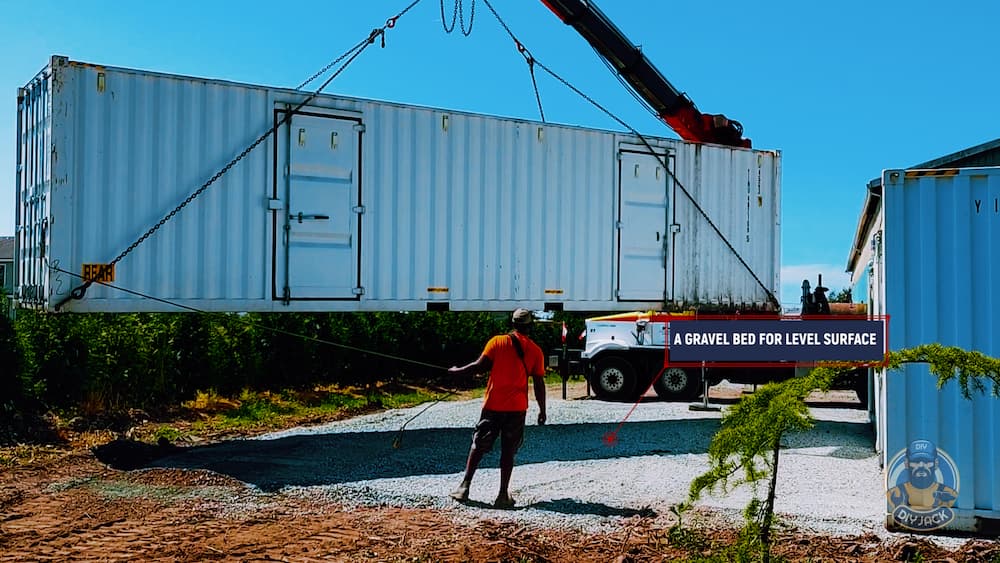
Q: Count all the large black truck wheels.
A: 2